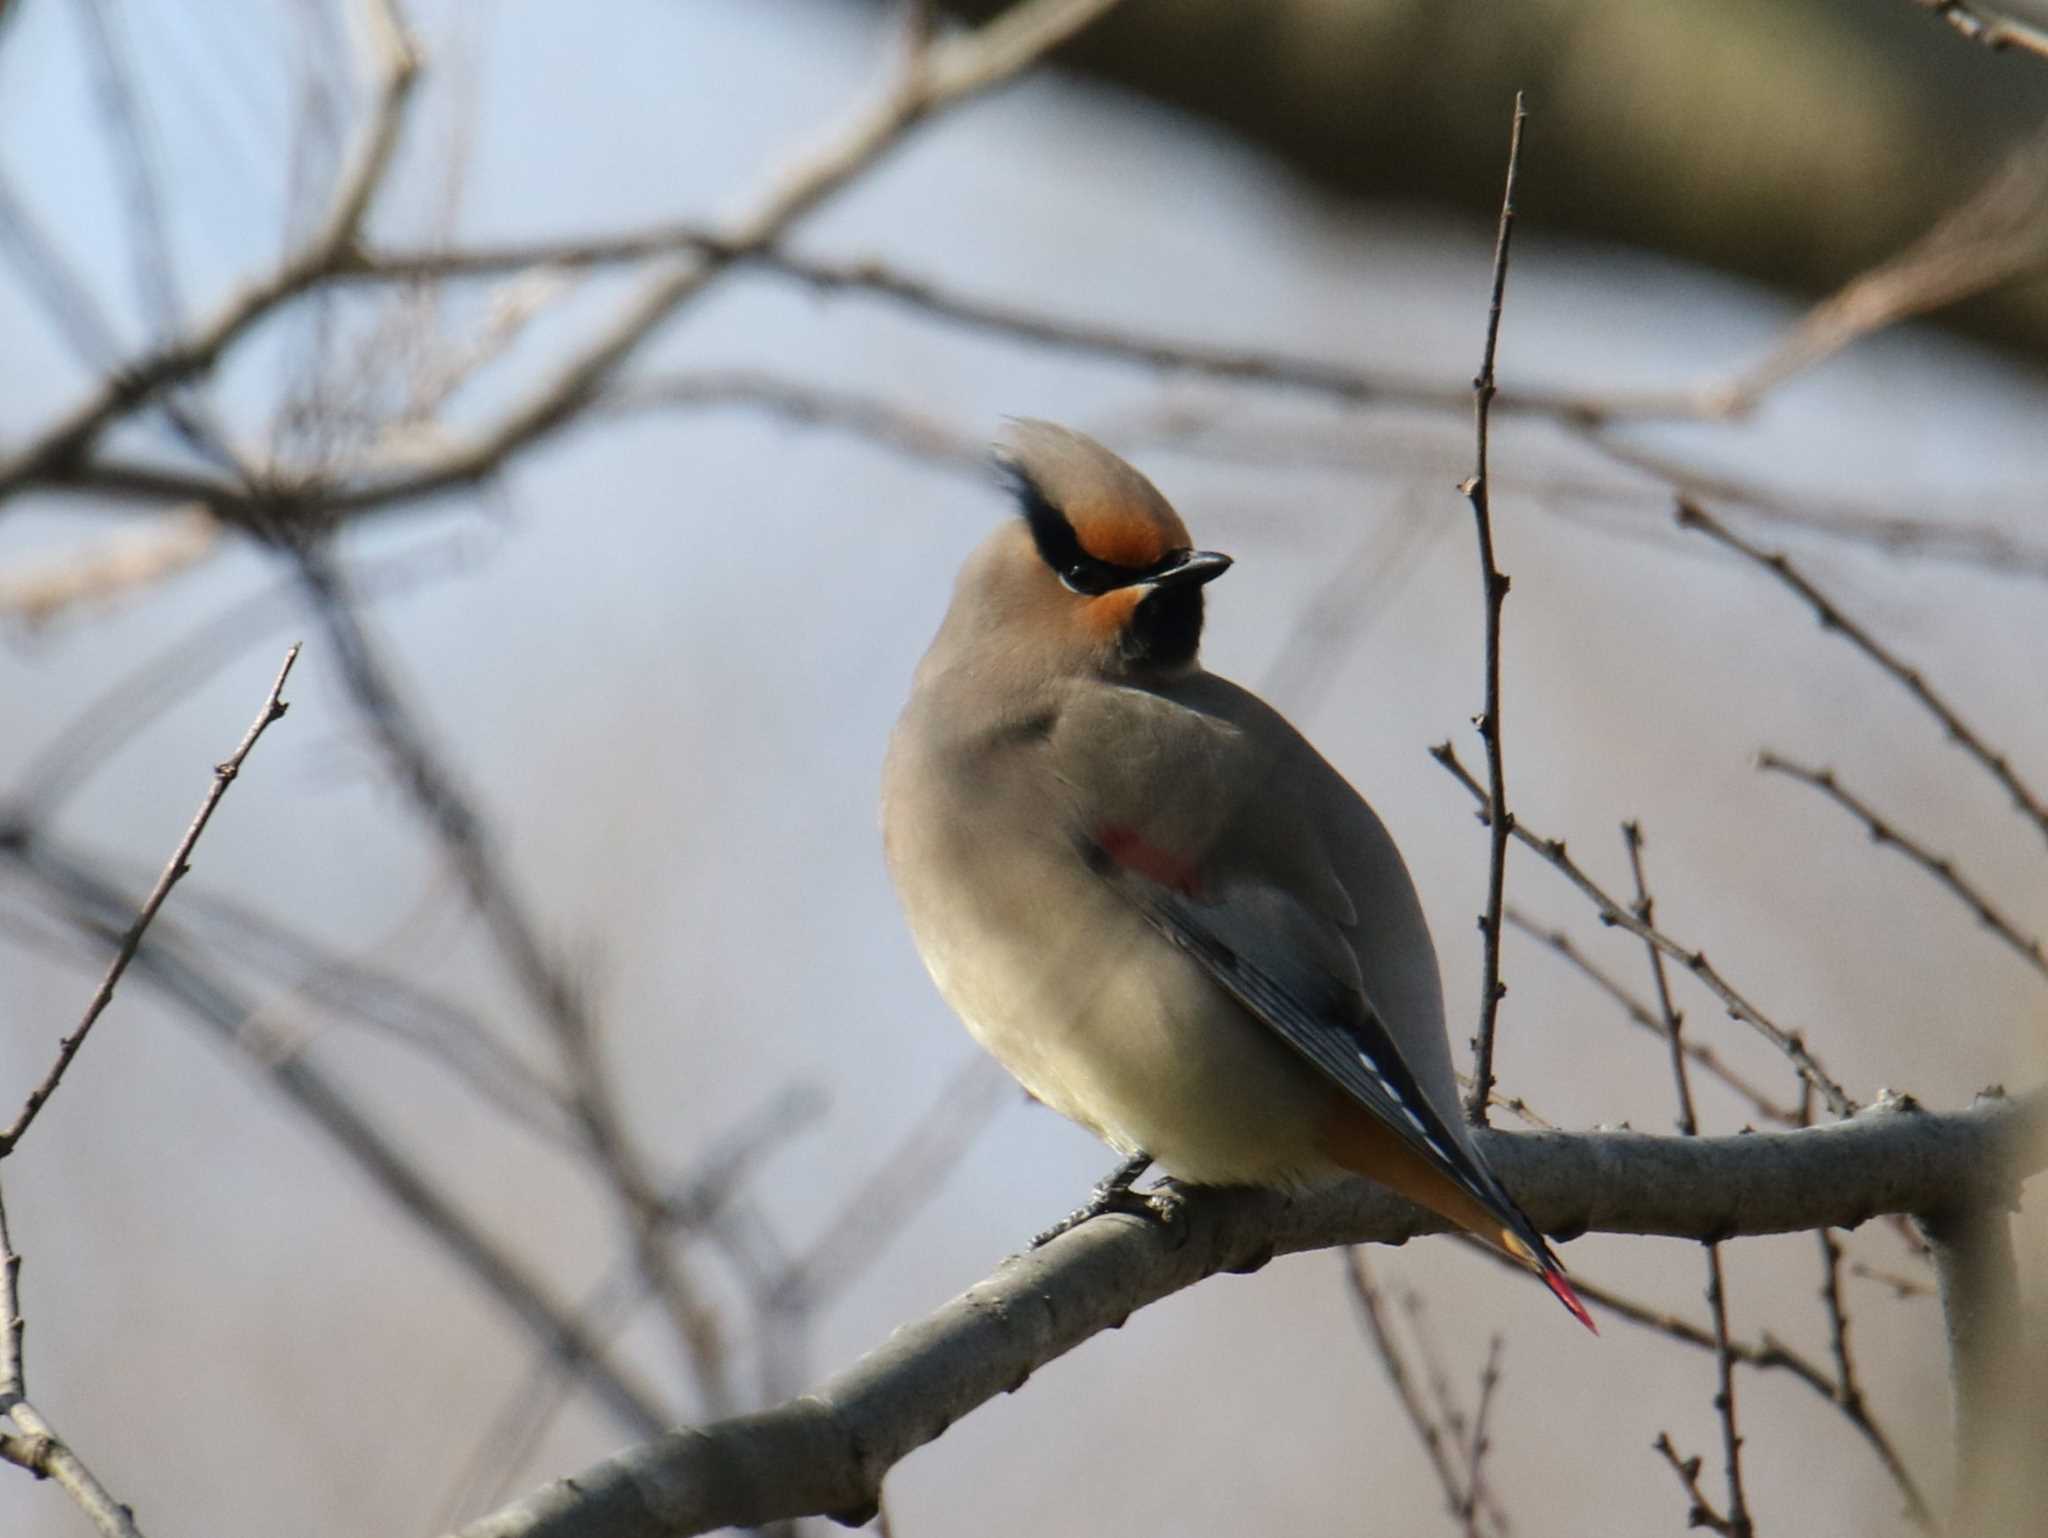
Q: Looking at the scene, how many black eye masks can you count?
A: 1